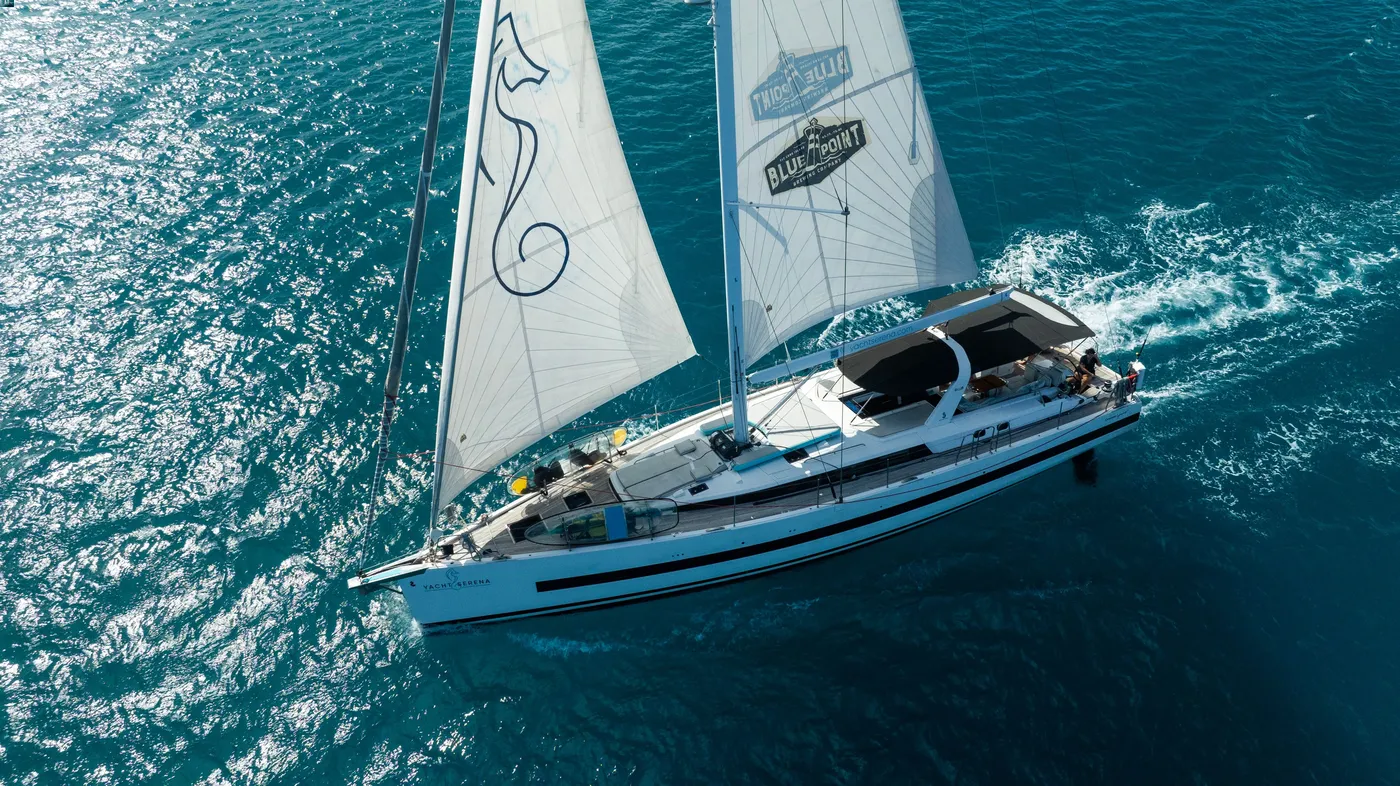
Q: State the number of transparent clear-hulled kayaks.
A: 2